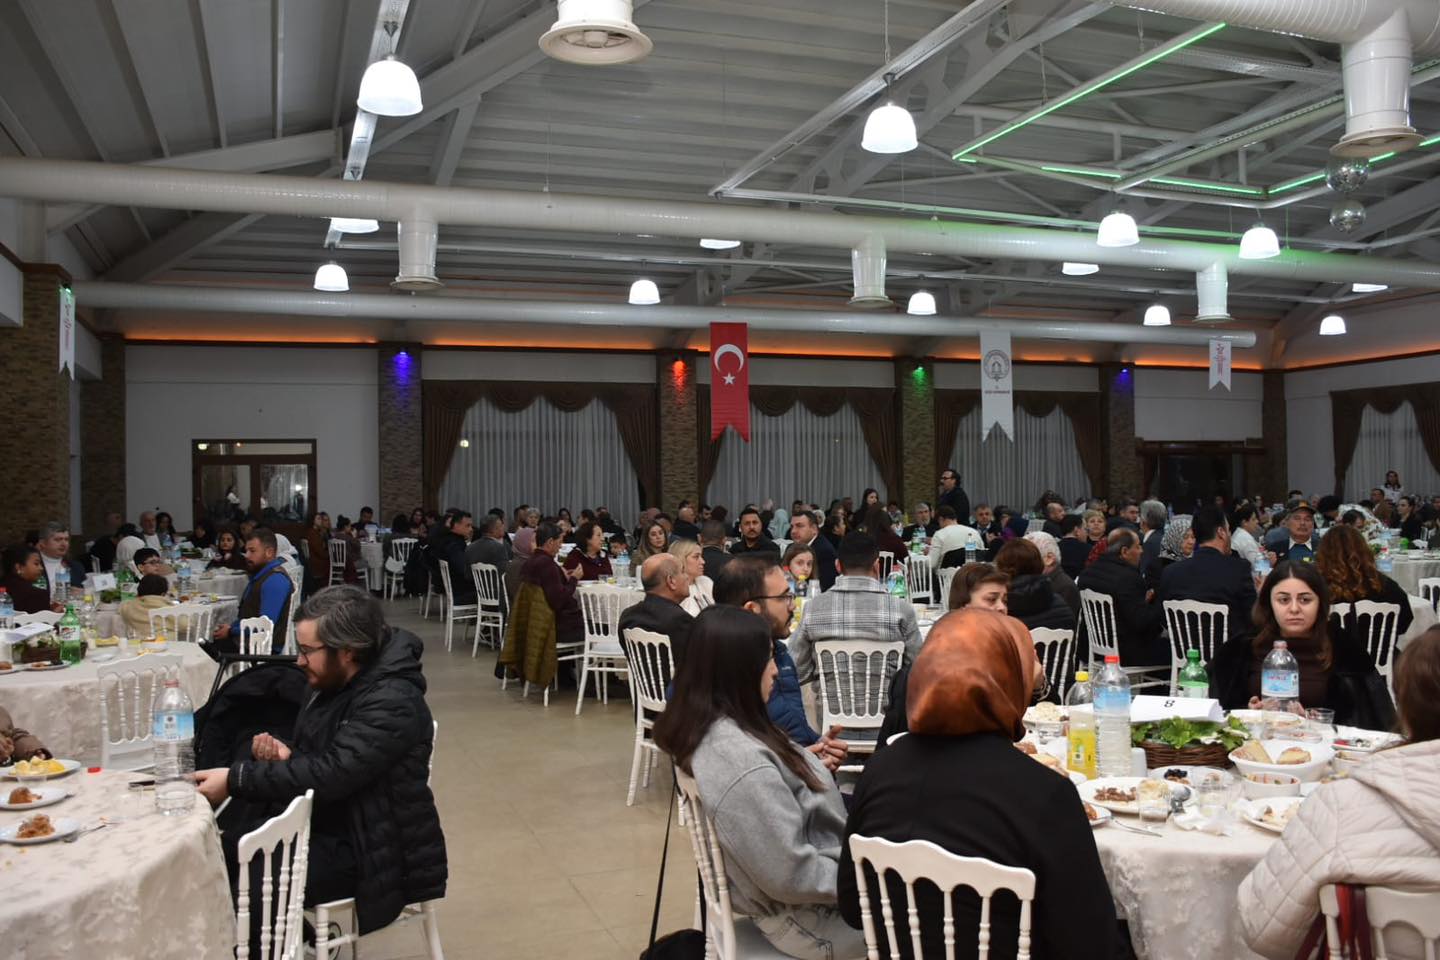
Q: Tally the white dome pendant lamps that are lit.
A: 13